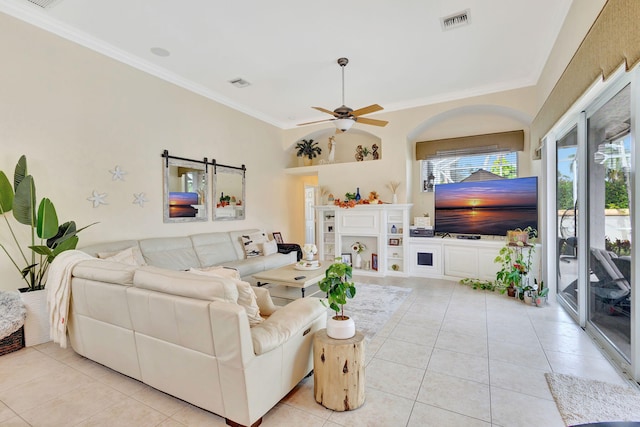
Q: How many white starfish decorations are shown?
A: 3